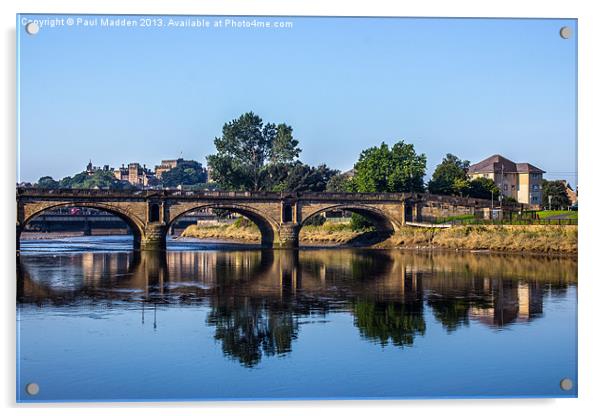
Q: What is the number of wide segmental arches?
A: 3